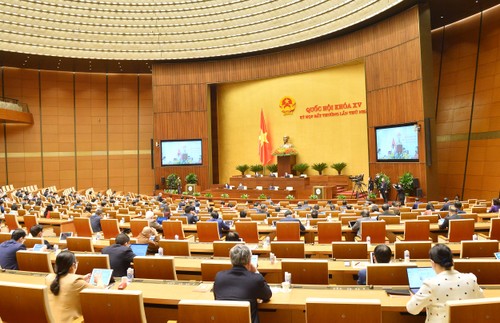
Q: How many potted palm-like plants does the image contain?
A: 6